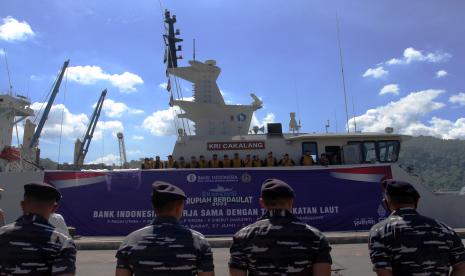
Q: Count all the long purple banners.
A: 1